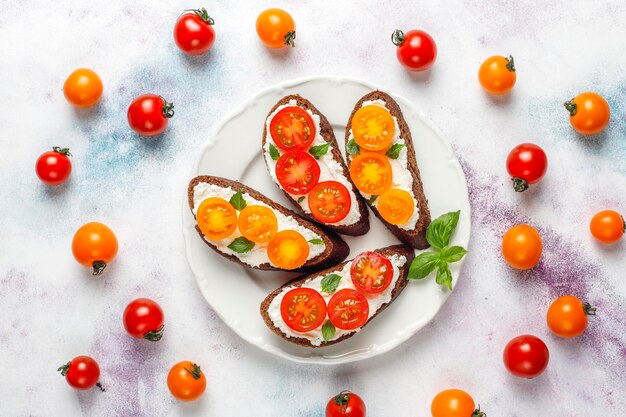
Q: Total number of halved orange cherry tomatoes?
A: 6